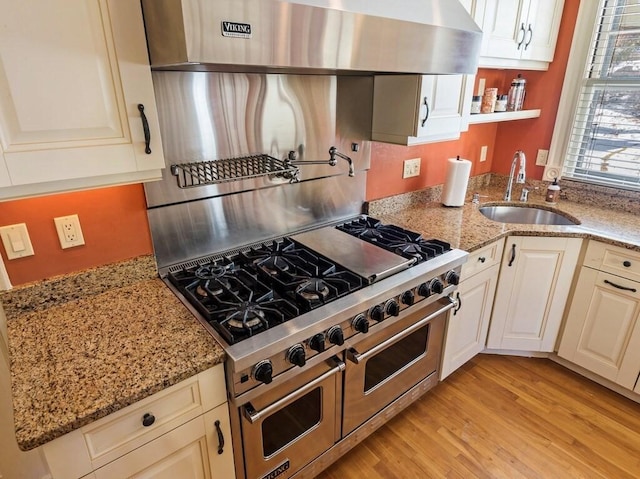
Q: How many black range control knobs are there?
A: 11